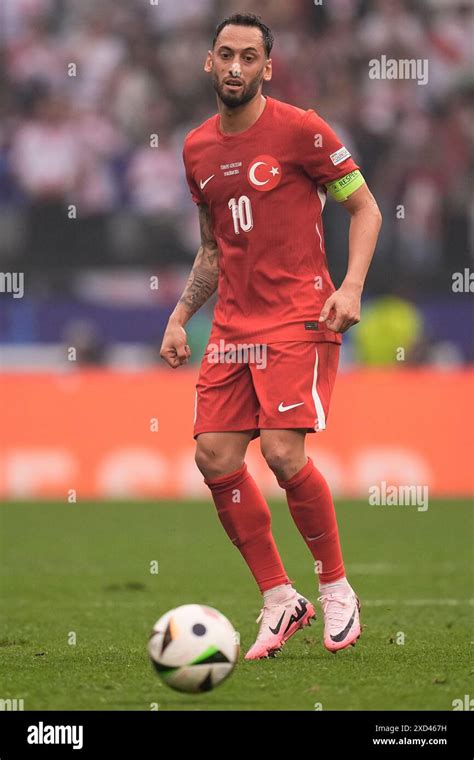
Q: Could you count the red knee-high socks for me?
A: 2